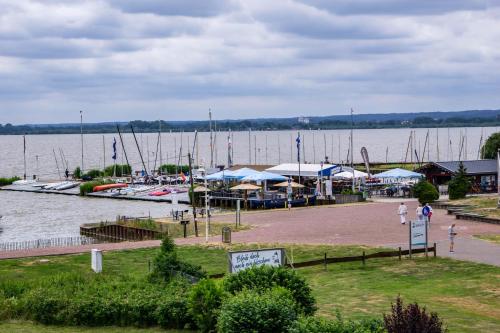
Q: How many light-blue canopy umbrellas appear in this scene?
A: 4